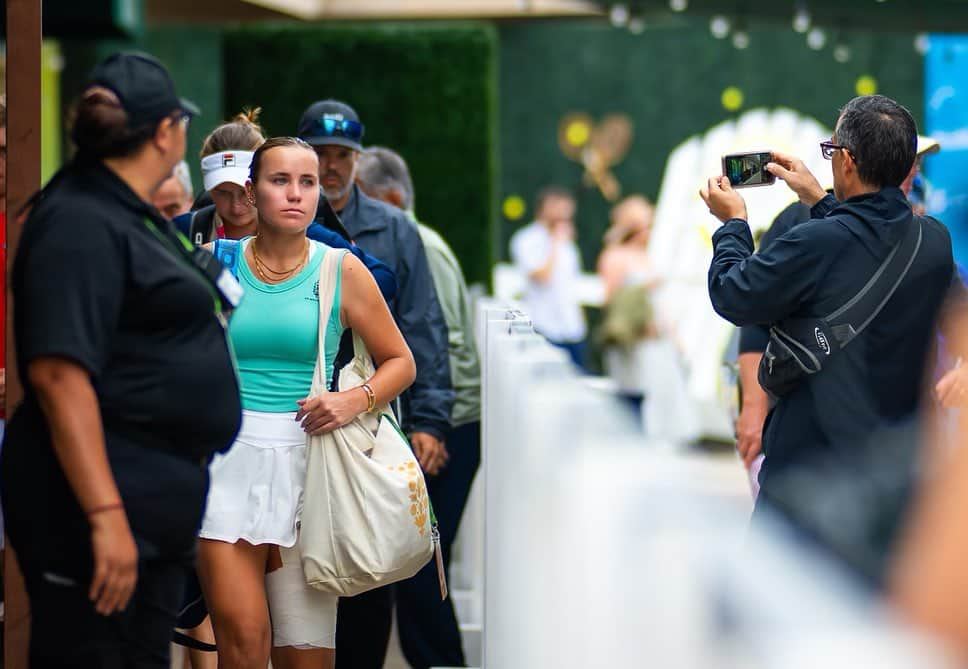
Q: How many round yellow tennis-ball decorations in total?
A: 4